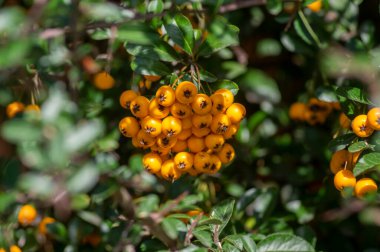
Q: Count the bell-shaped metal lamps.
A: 0